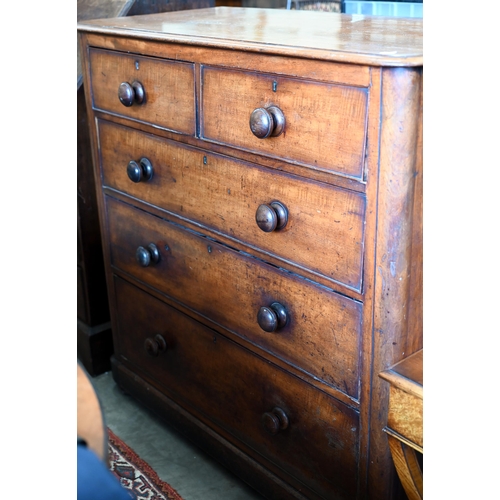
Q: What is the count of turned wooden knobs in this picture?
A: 8